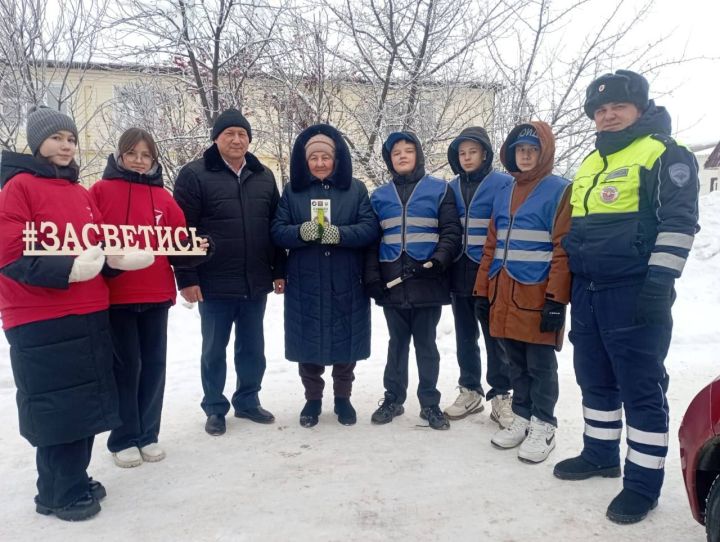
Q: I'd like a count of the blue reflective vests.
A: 3